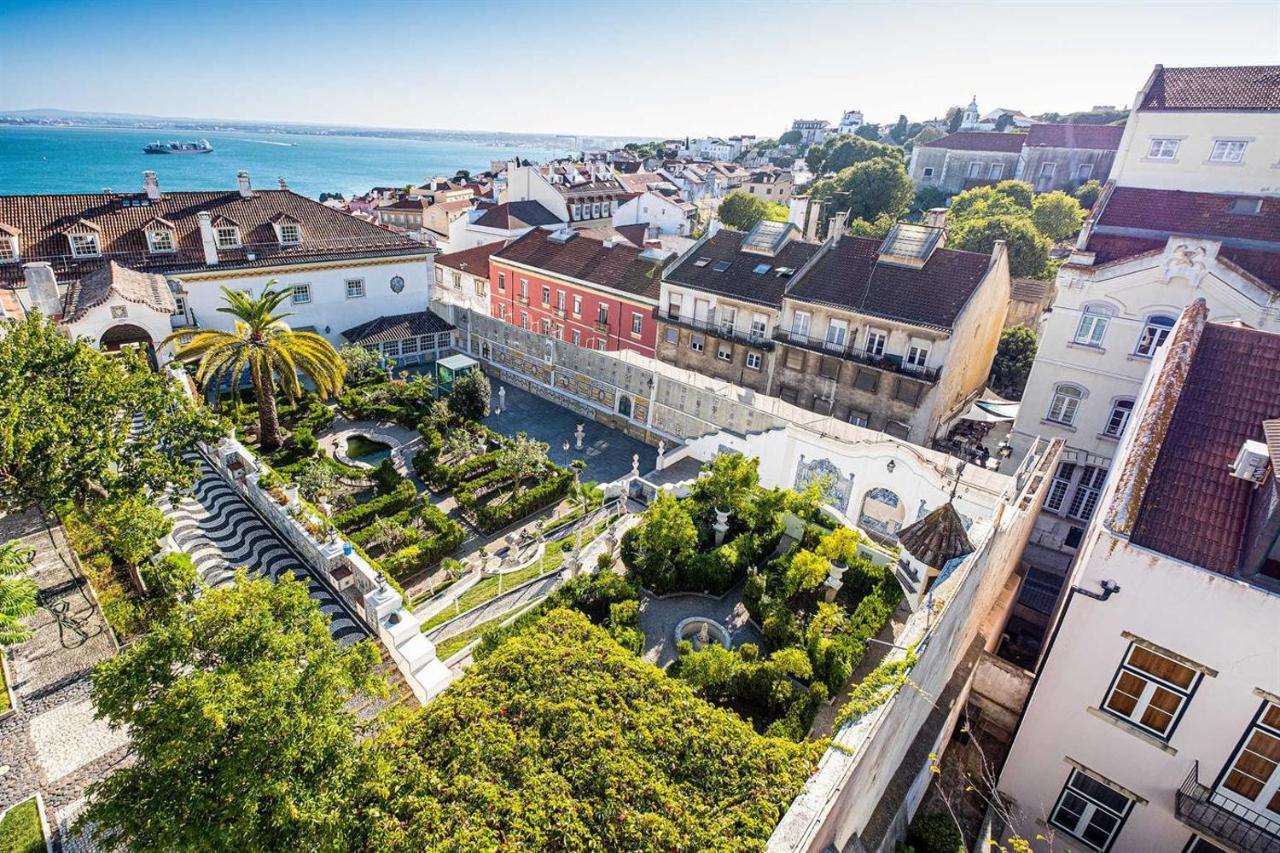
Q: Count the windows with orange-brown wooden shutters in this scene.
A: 2